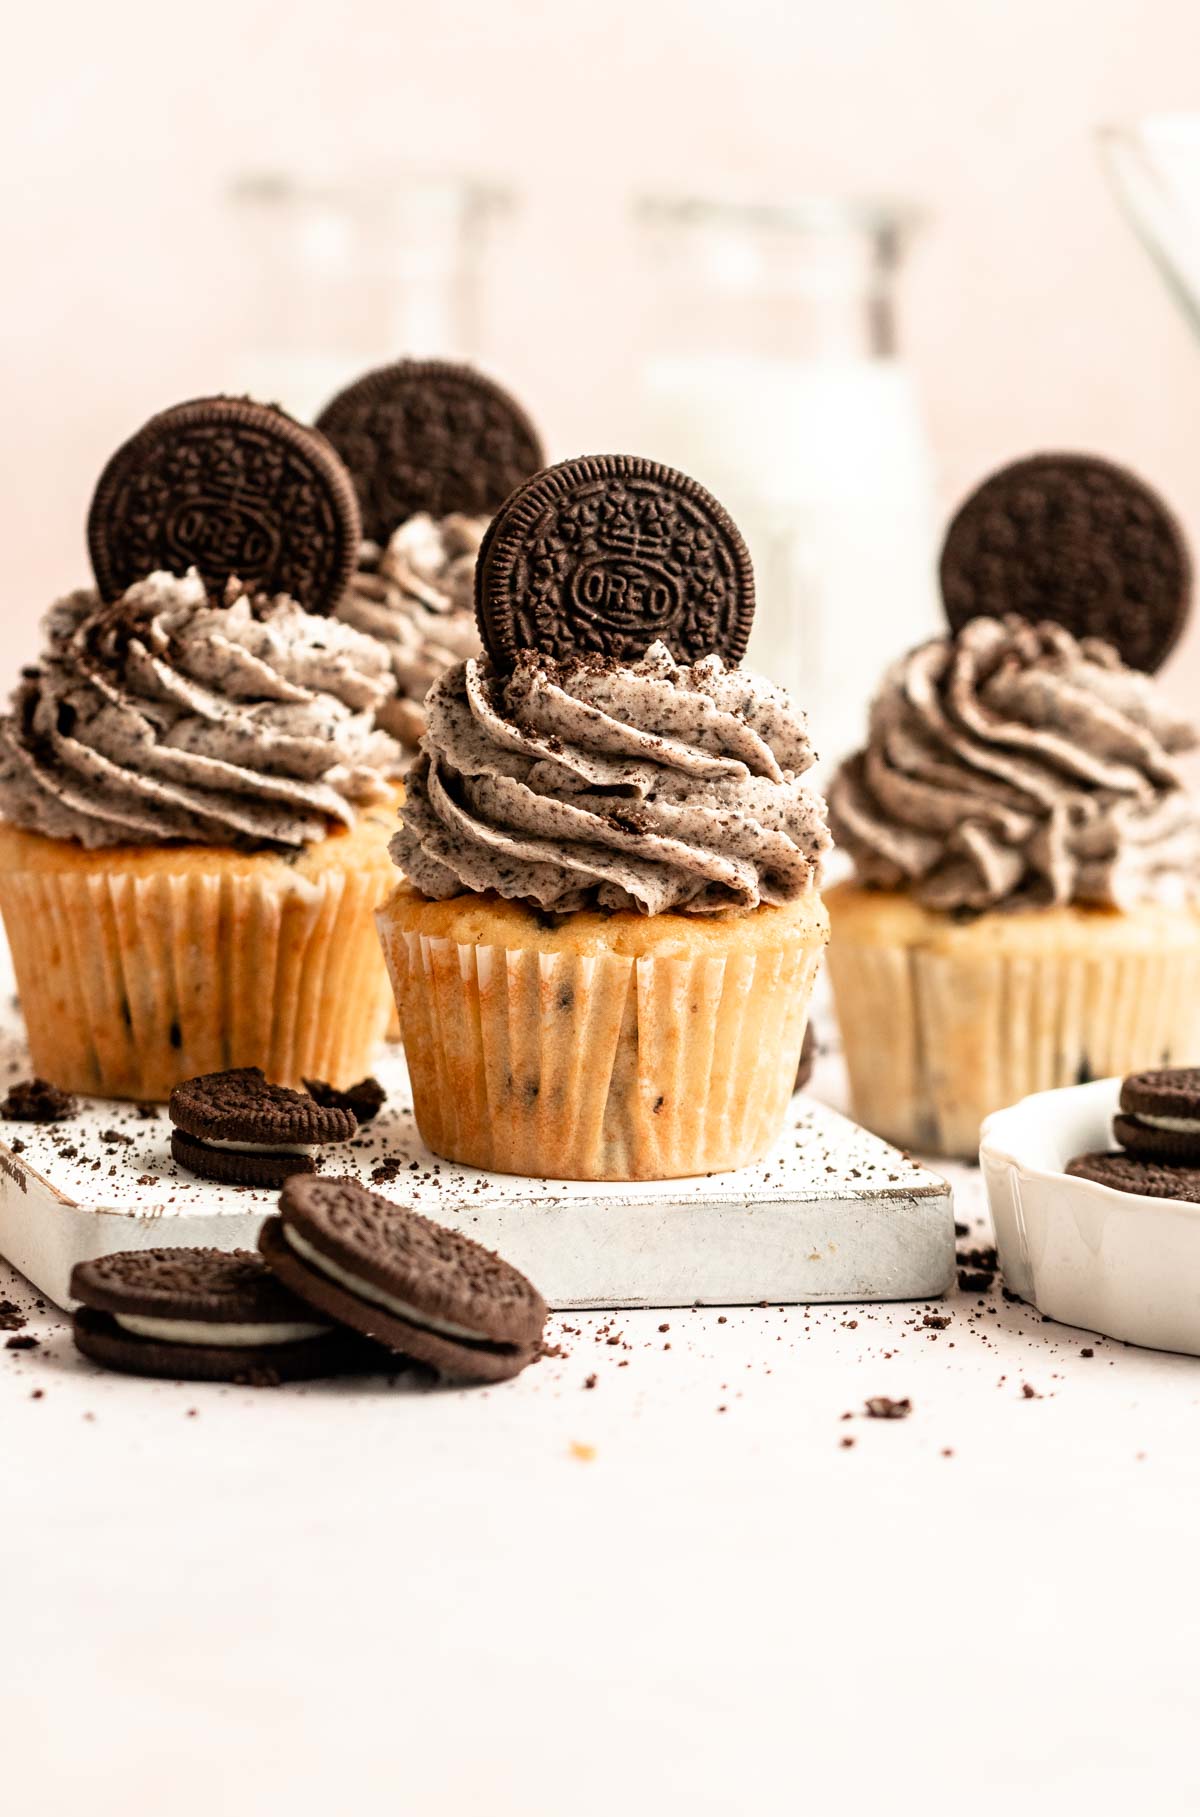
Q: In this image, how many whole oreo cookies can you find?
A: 8